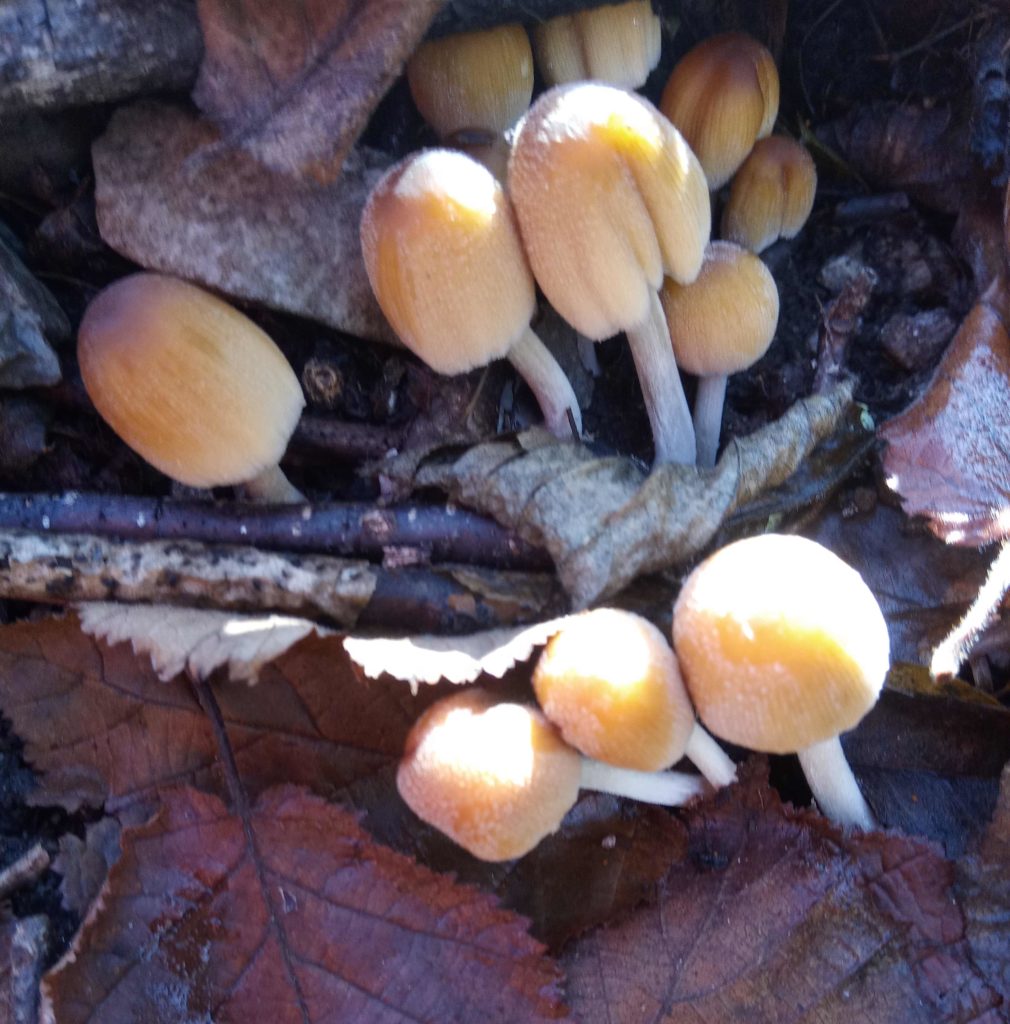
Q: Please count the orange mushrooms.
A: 11